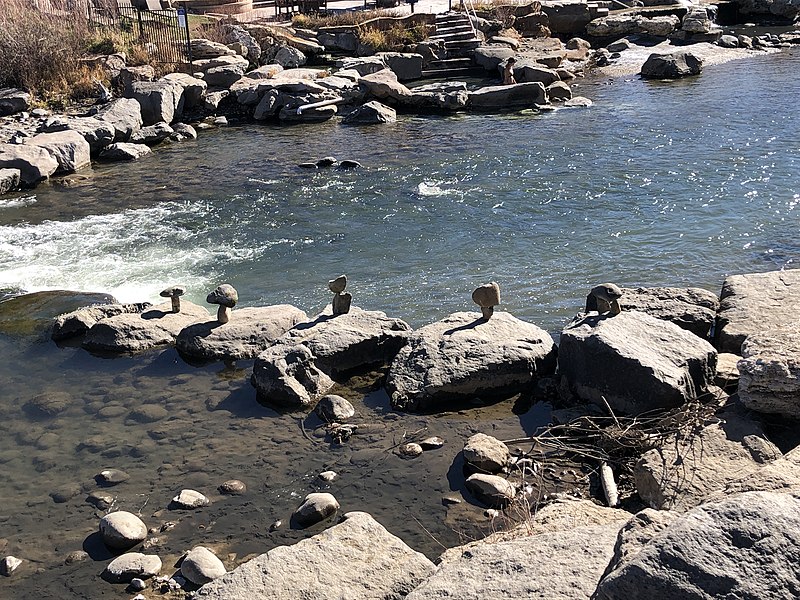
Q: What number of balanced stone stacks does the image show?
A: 5